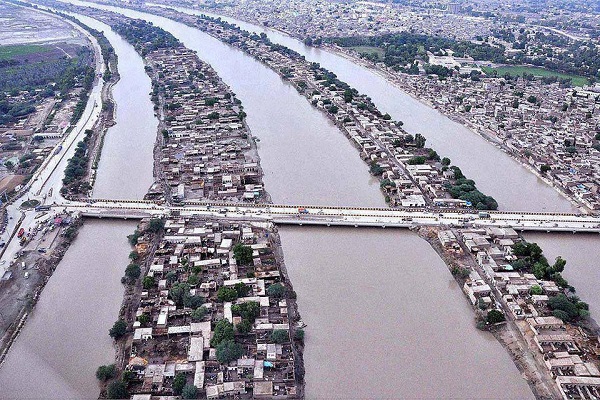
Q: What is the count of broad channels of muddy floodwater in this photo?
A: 3